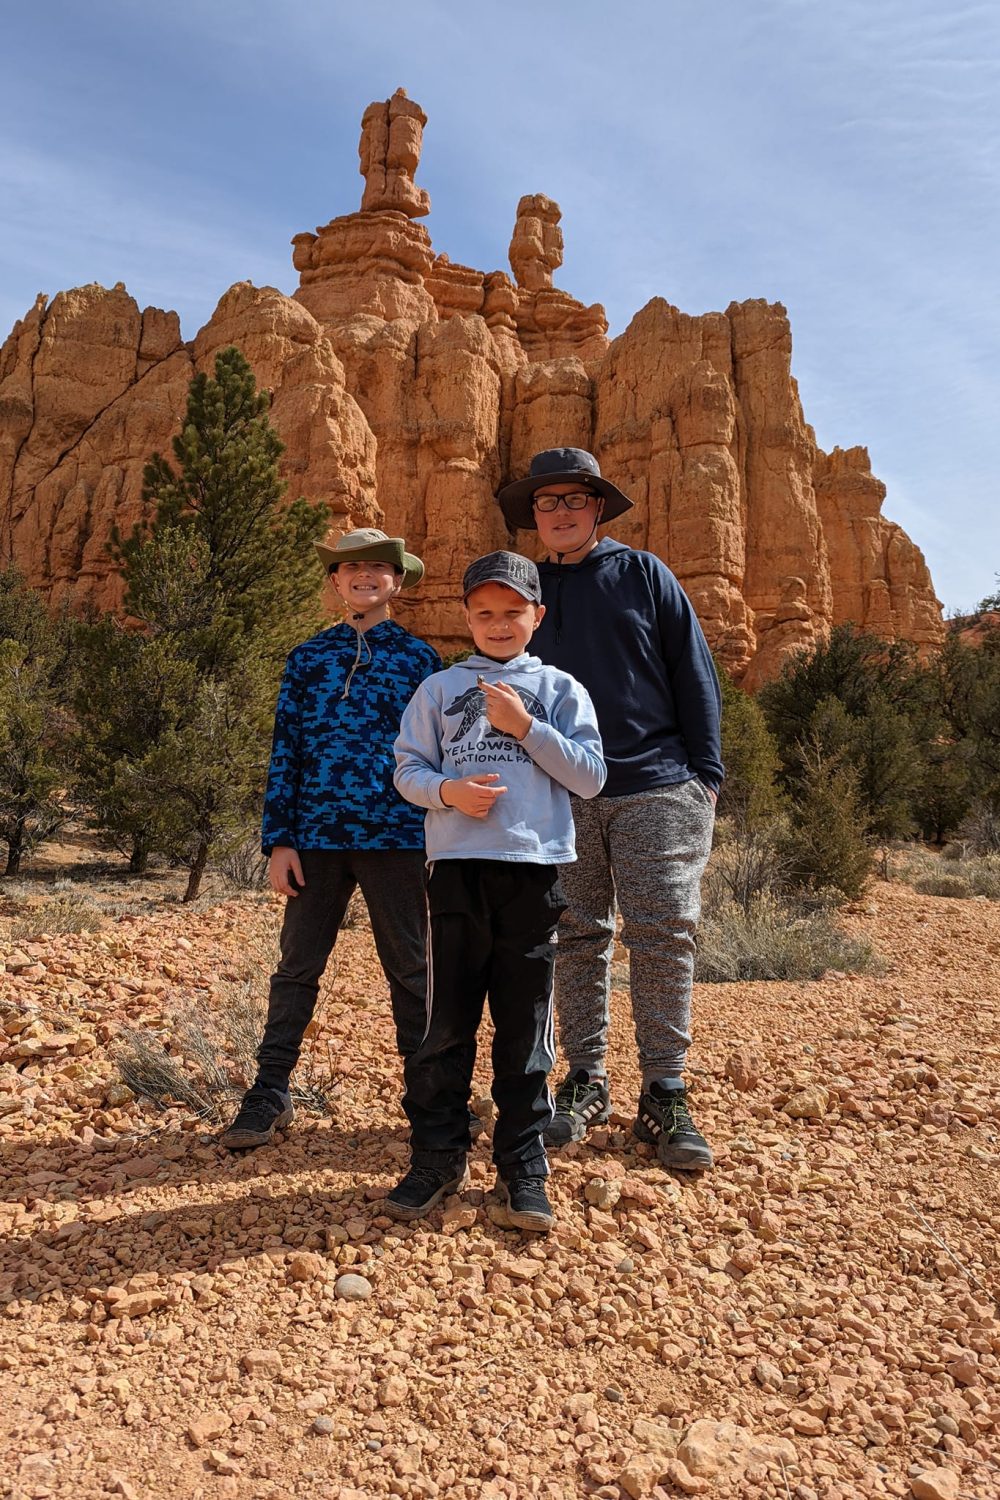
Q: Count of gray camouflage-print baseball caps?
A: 1